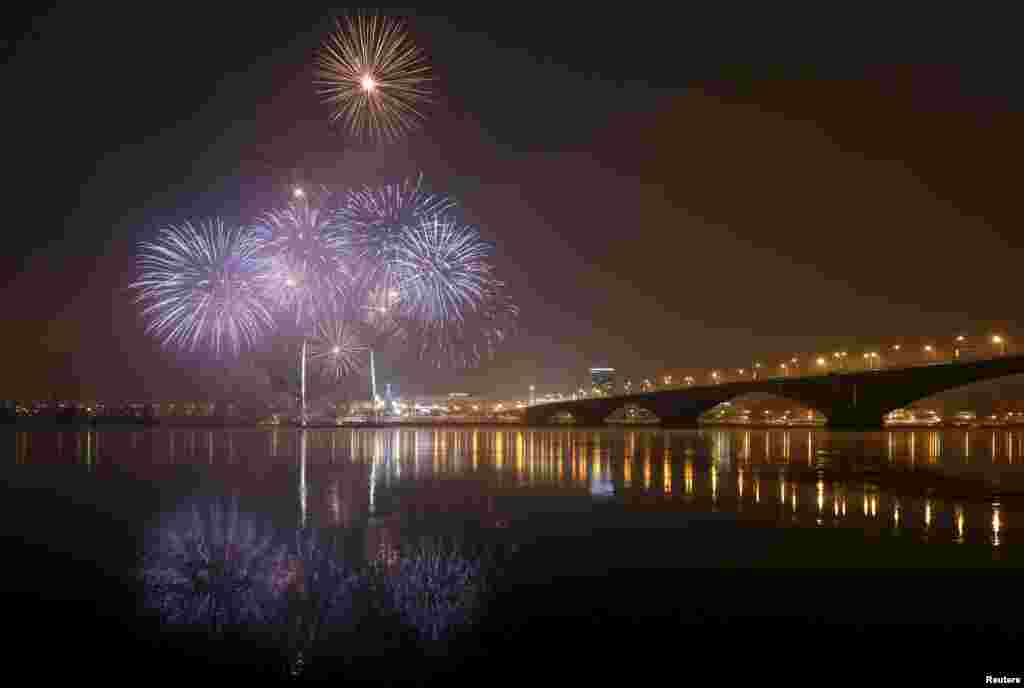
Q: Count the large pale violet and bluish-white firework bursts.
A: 4